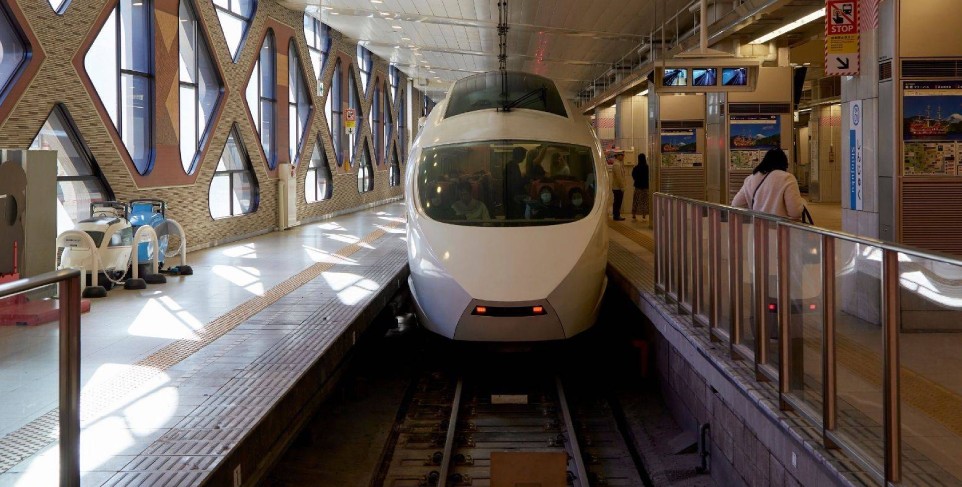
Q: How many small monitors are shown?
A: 3